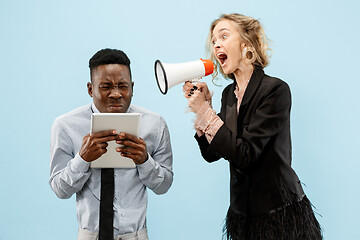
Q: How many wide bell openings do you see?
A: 1